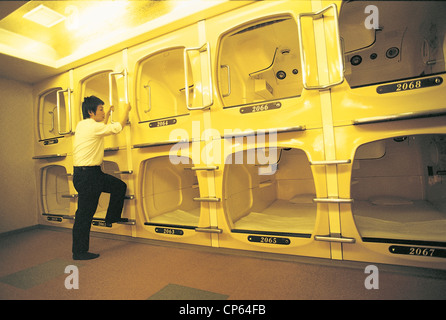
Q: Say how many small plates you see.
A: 9